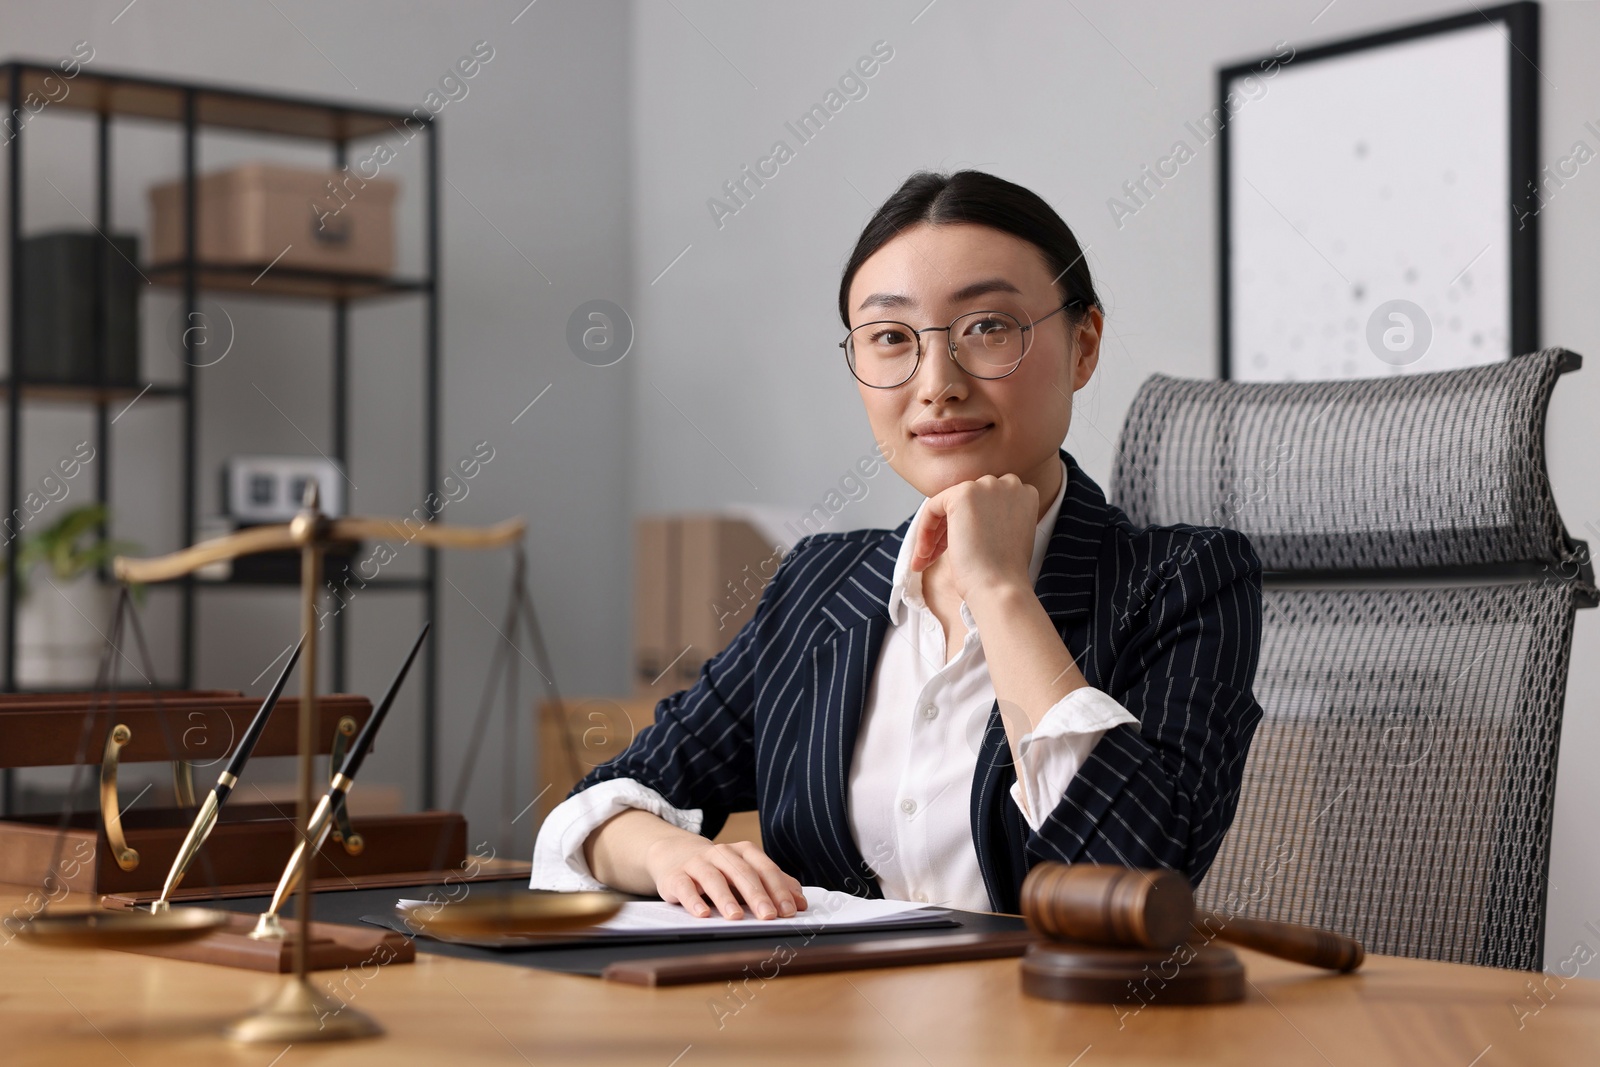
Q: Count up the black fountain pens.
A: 2